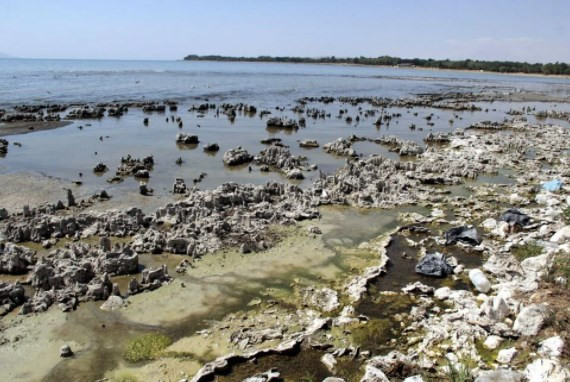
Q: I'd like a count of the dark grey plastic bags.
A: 3